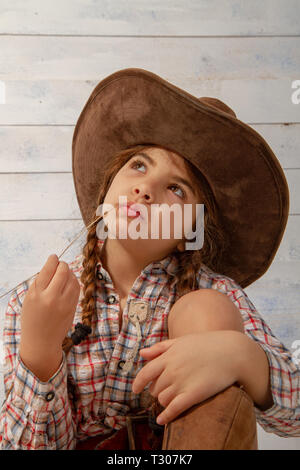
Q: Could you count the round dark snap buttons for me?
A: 4